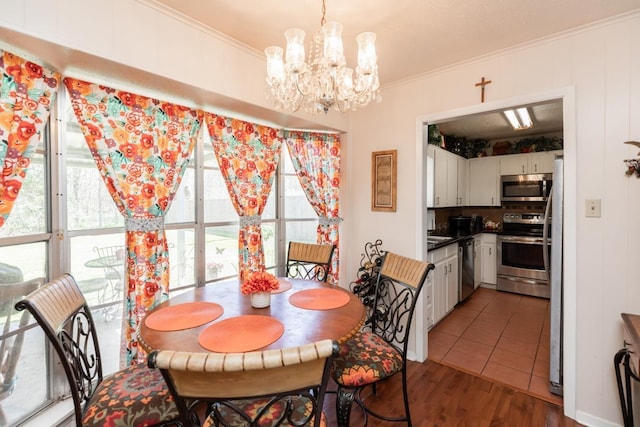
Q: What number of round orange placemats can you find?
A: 4